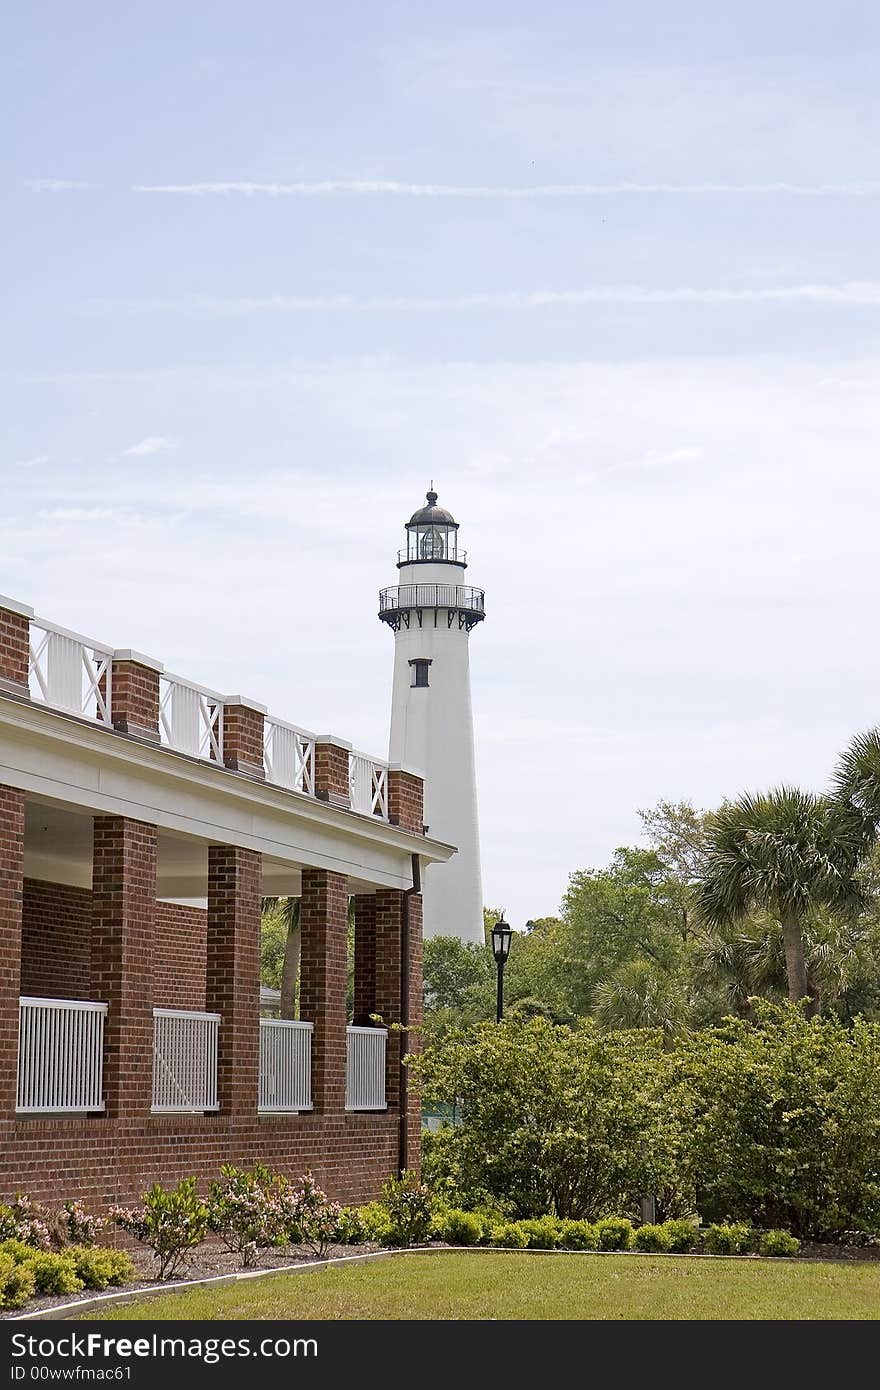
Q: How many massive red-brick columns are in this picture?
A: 5